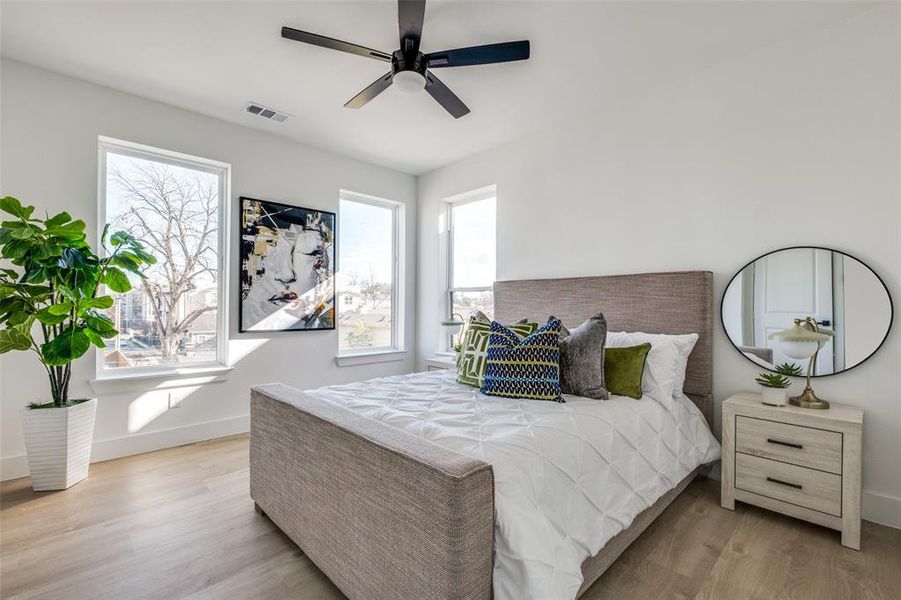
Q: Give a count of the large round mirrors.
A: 1